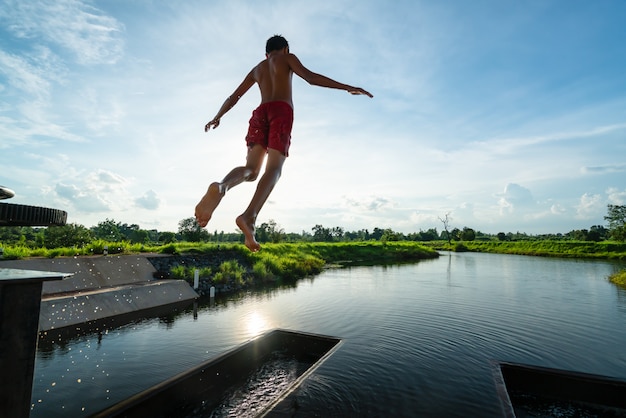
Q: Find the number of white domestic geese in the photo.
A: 0